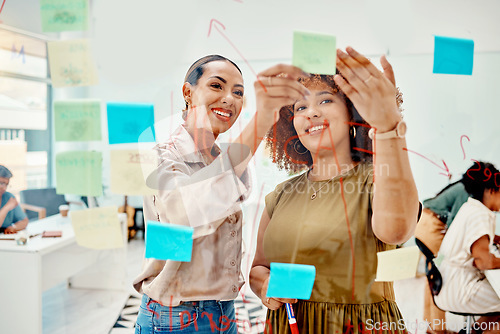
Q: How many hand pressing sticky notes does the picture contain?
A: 2